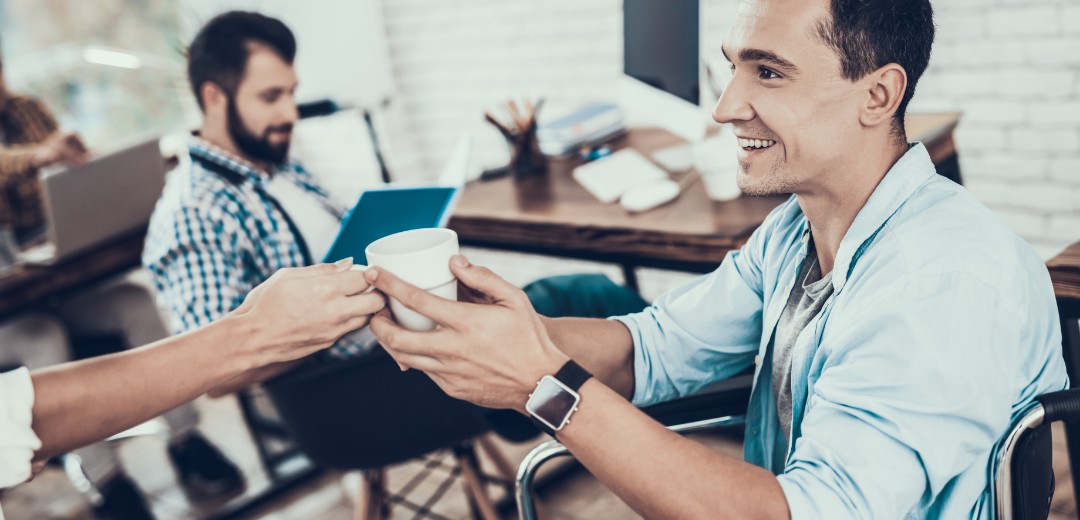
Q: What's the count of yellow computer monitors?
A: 0